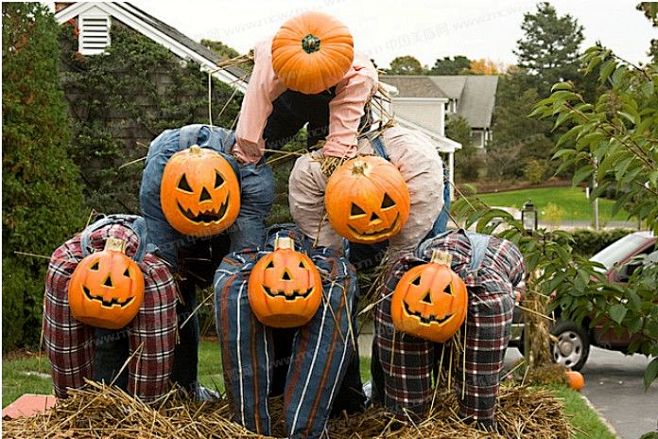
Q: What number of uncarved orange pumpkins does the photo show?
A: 2